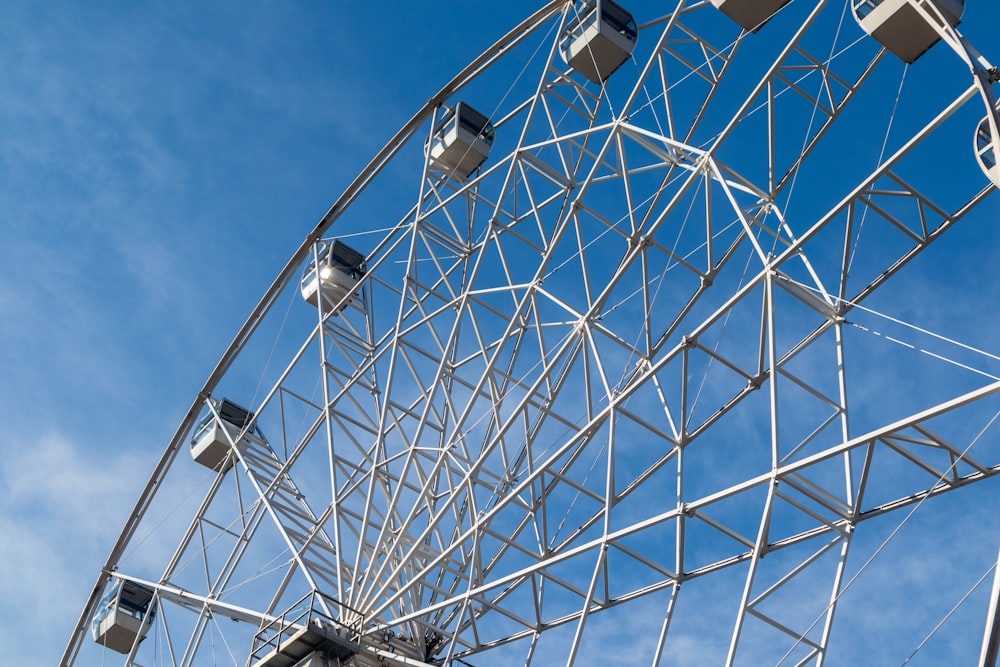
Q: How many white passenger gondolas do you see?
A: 8